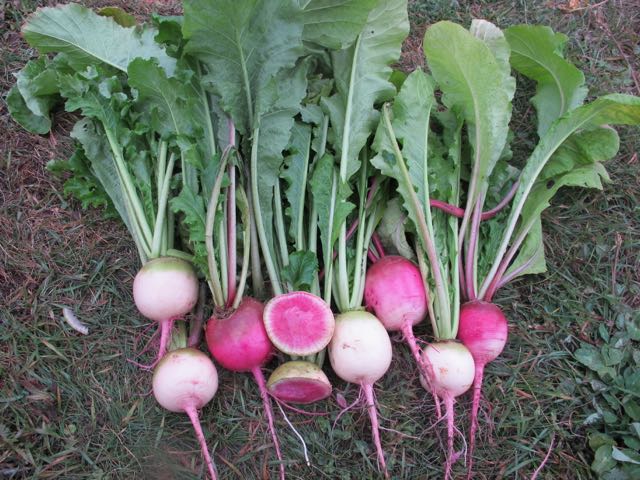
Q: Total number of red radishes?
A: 3